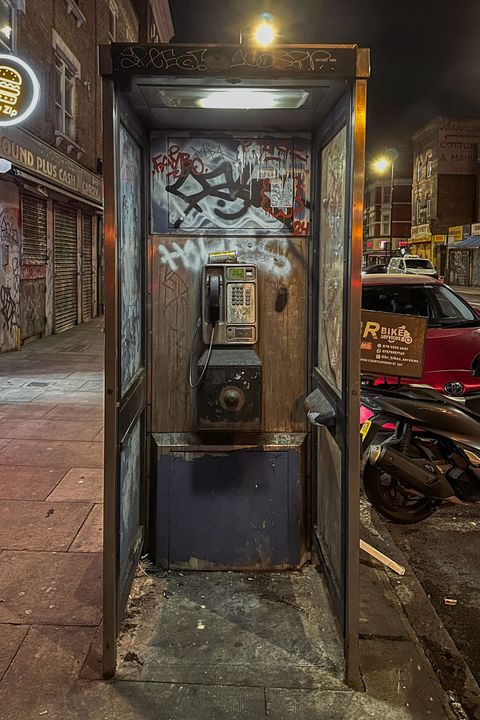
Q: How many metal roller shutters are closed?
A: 3